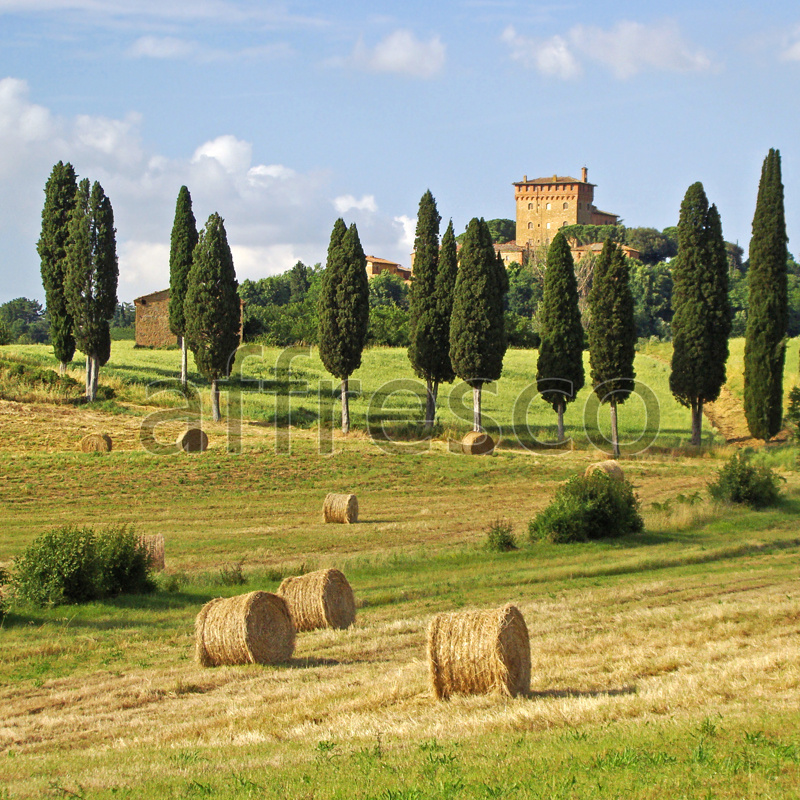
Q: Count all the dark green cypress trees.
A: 11